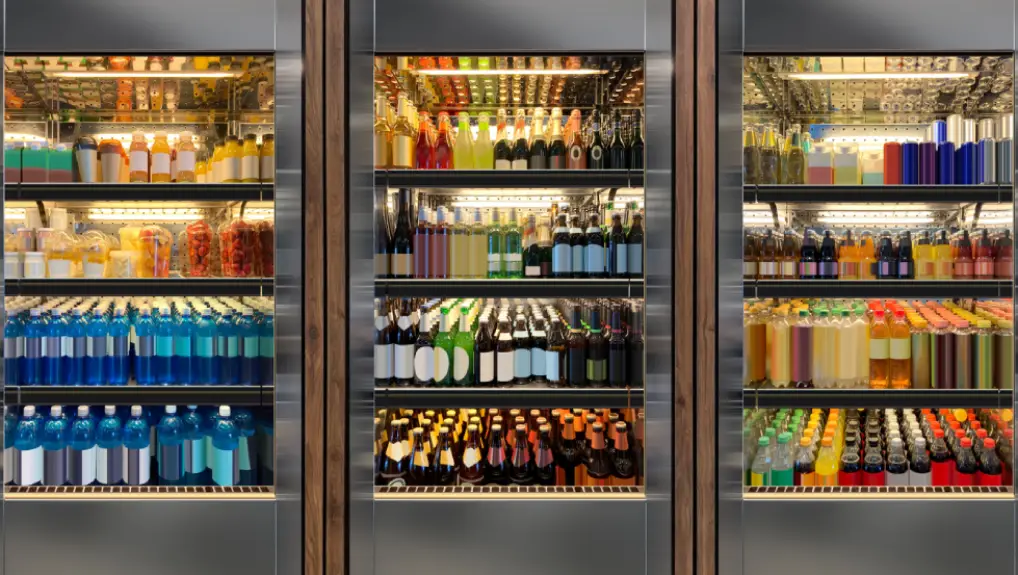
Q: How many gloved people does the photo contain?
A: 0